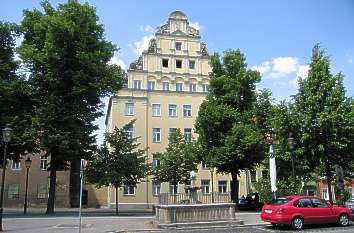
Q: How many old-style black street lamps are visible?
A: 3